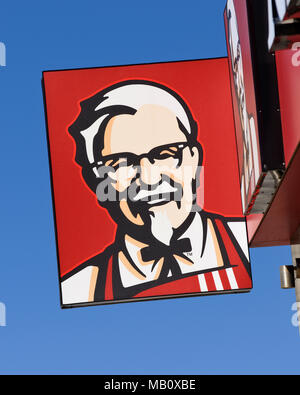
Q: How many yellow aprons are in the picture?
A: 0